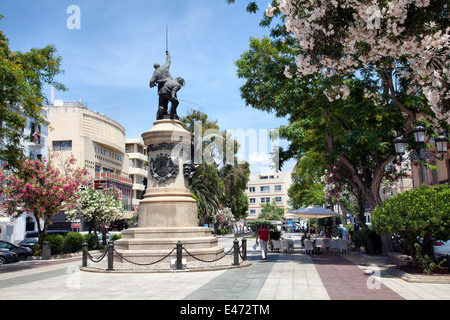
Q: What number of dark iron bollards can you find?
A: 5